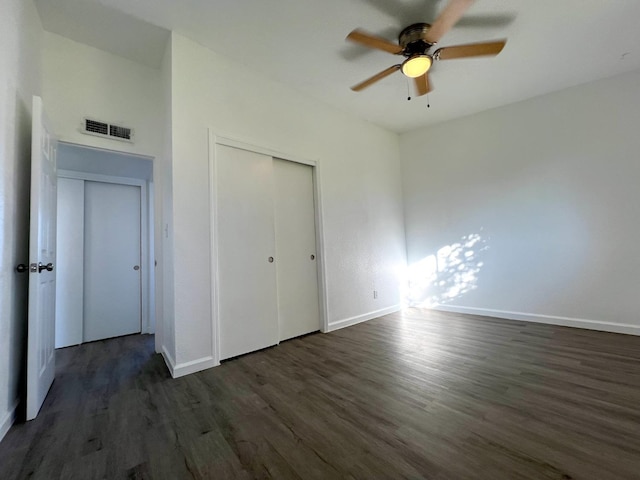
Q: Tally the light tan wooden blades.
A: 5